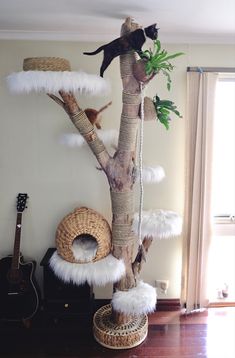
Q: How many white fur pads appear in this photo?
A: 6